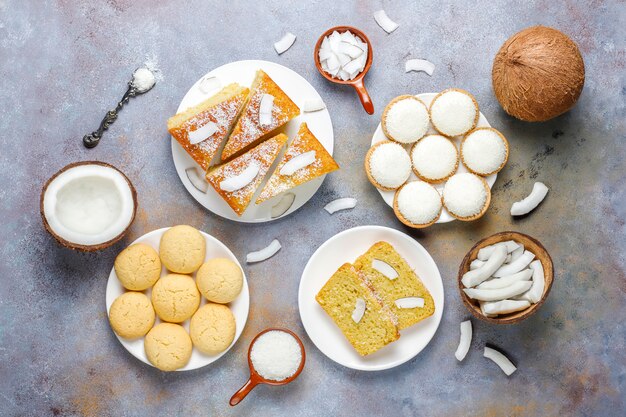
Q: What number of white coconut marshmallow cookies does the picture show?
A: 7